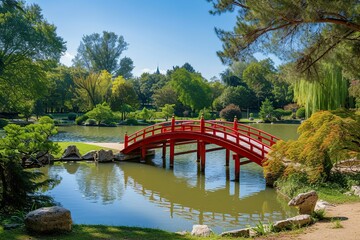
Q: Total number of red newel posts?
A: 4